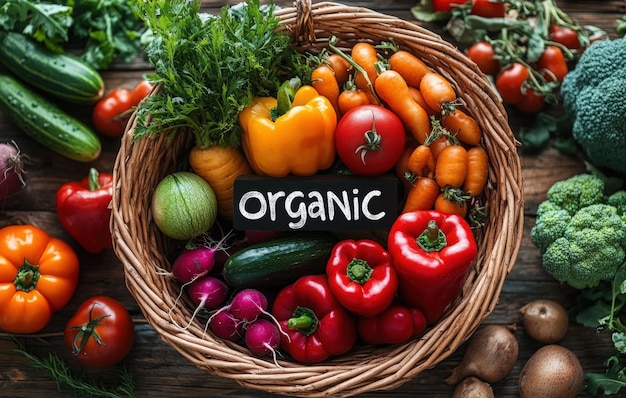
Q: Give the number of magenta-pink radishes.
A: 5